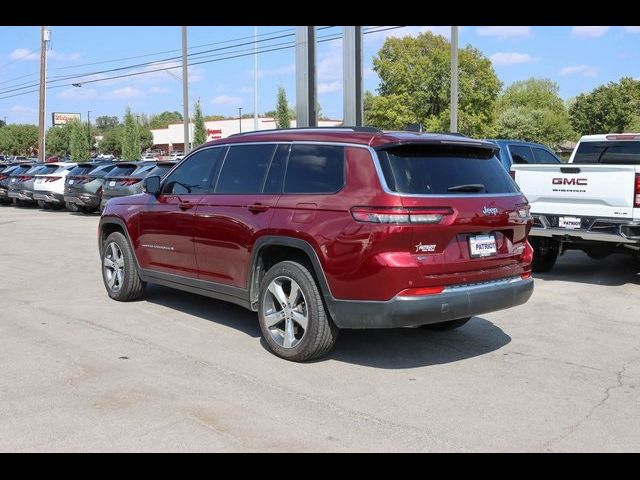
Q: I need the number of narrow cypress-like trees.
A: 4